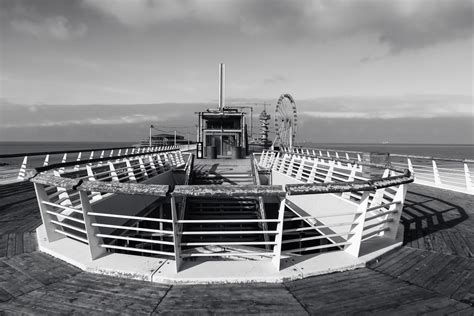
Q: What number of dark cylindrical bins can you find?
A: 2